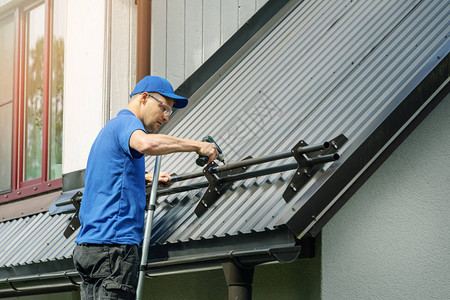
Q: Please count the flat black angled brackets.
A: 3